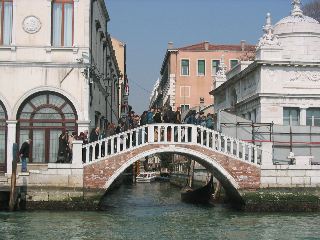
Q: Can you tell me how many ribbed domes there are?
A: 1